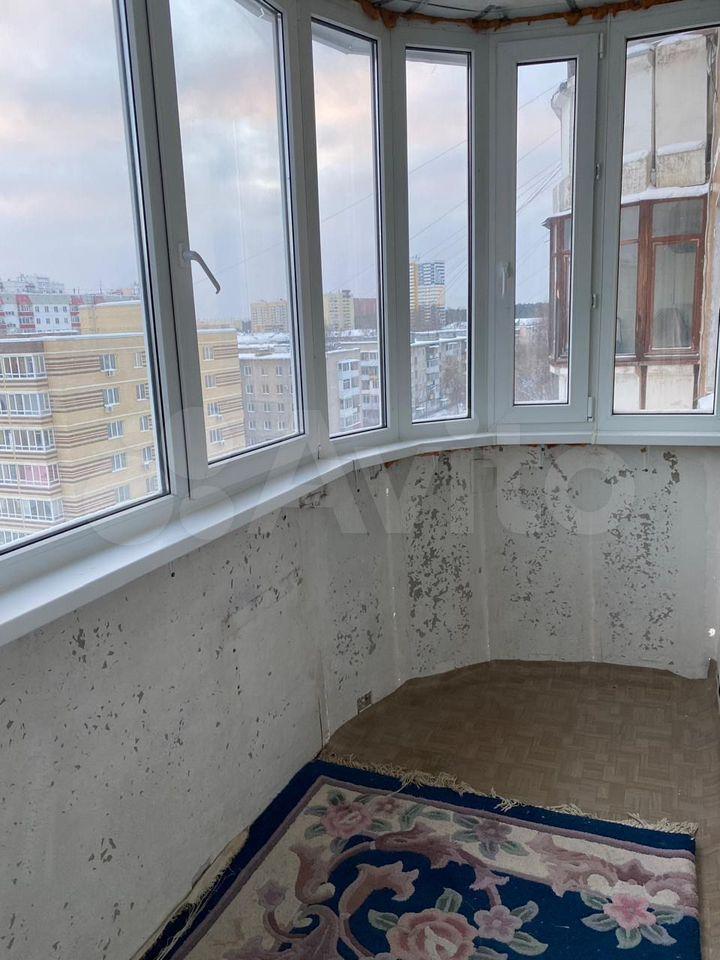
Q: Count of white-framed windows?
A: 6